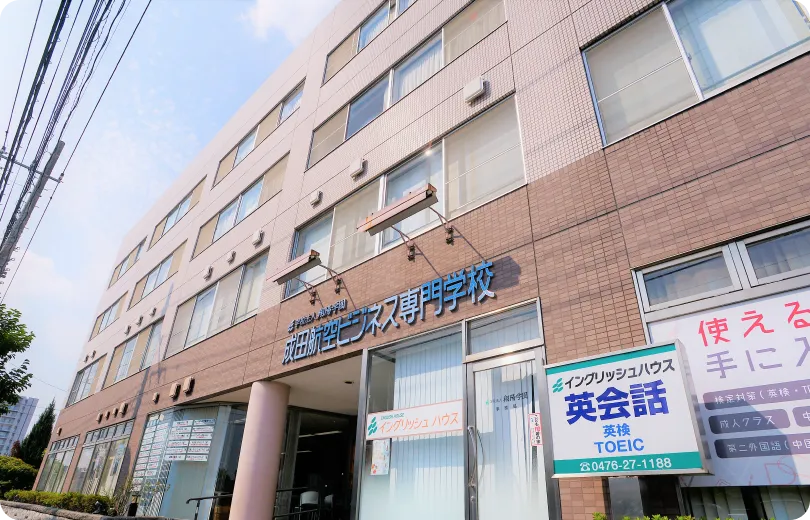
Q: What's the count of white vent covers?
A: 11